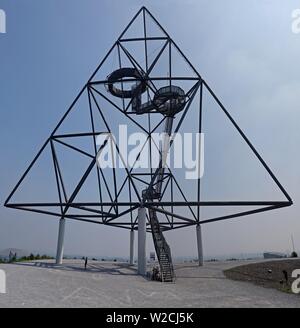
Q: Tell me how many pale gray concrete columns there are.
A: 4